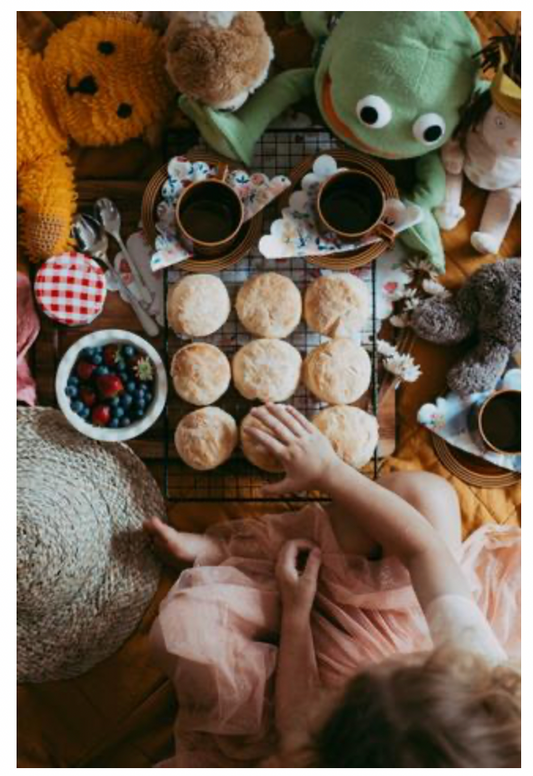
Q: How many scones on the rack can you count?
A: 9